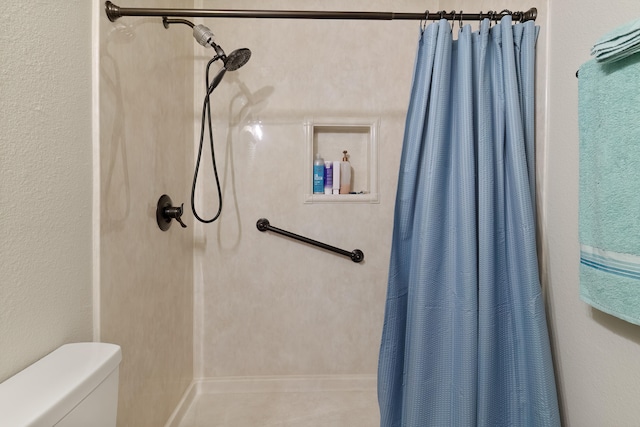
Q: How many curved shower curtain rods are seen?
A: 0